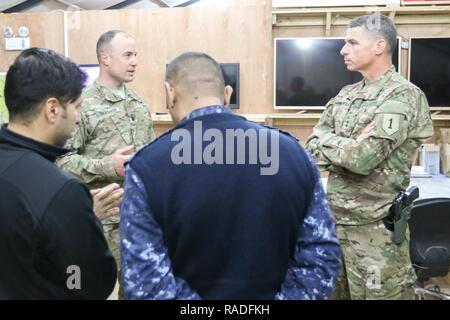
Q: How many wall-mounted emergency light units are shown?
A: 1